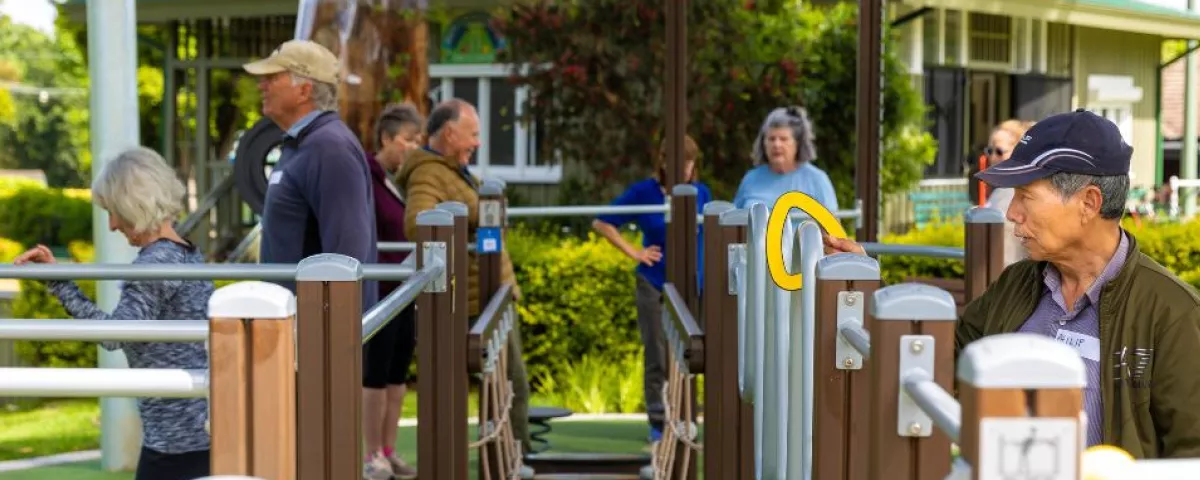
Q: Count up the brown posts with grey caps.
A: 12